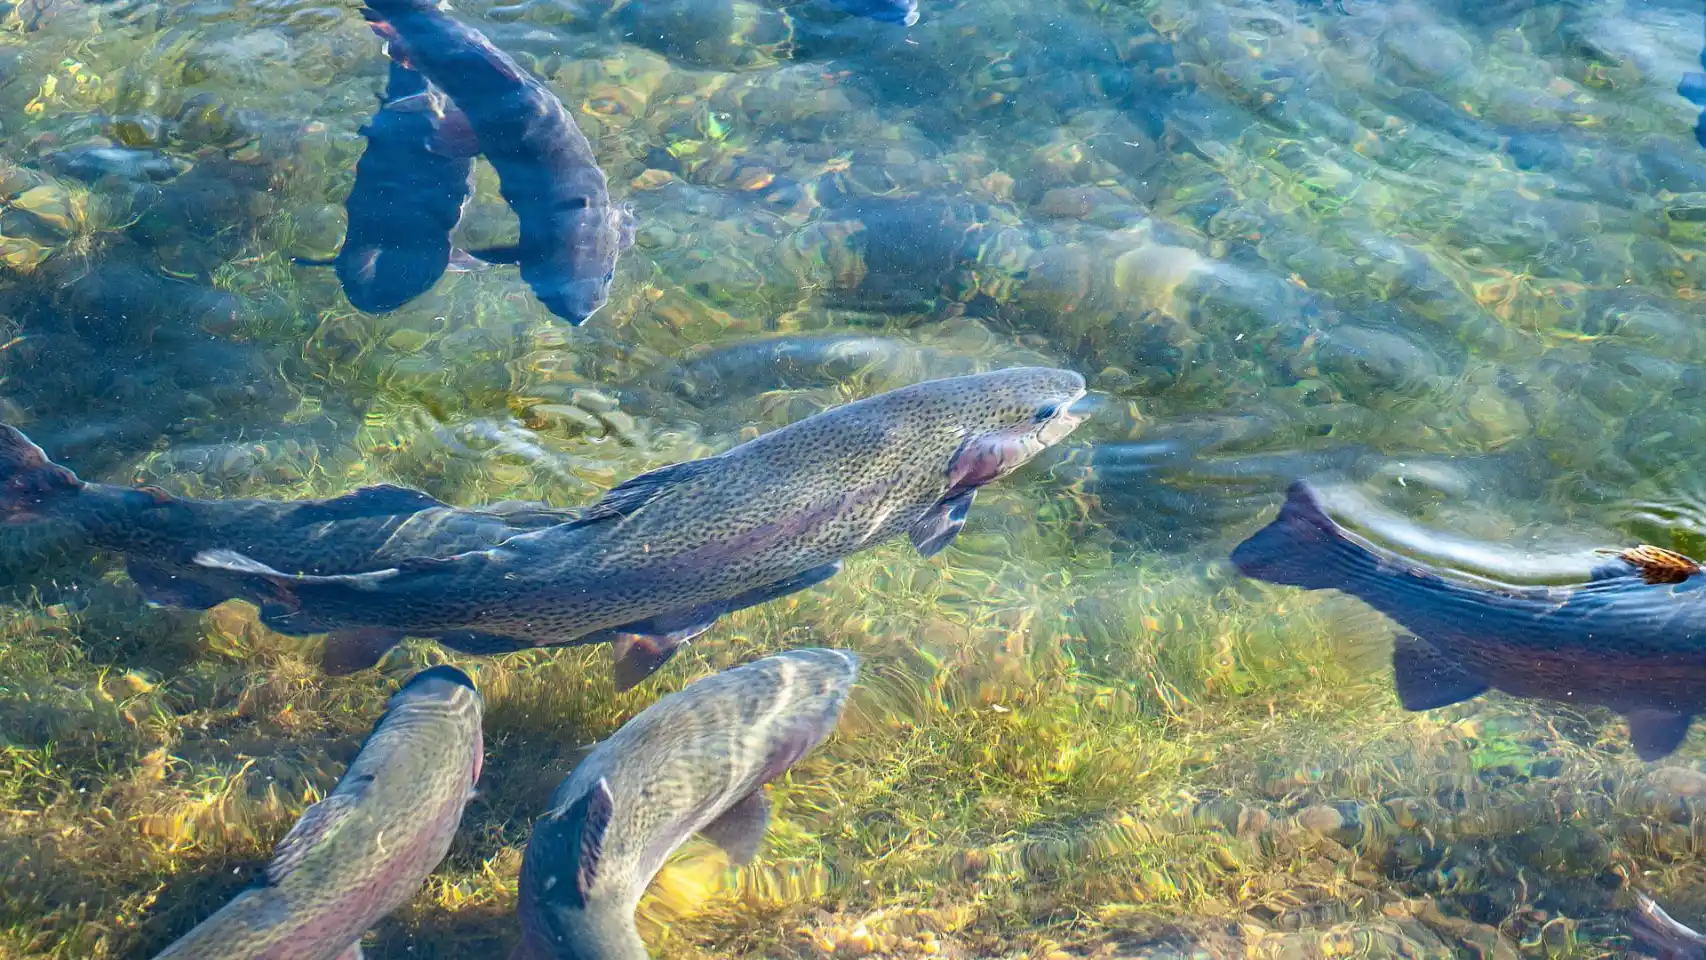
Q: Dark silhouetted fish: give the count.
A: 2